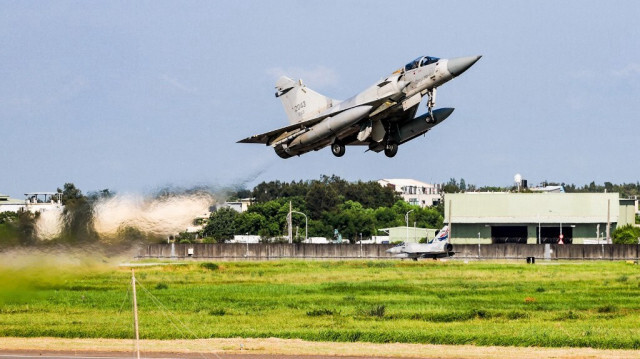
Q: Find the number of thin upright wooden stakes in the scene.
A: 1